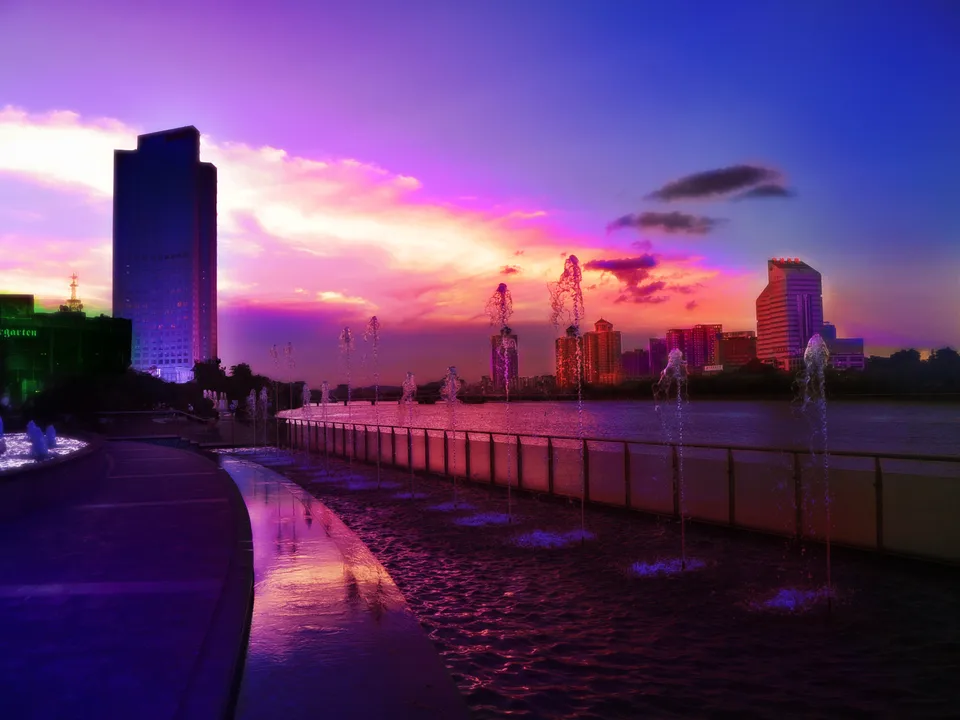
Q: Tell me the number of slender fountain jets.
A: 14